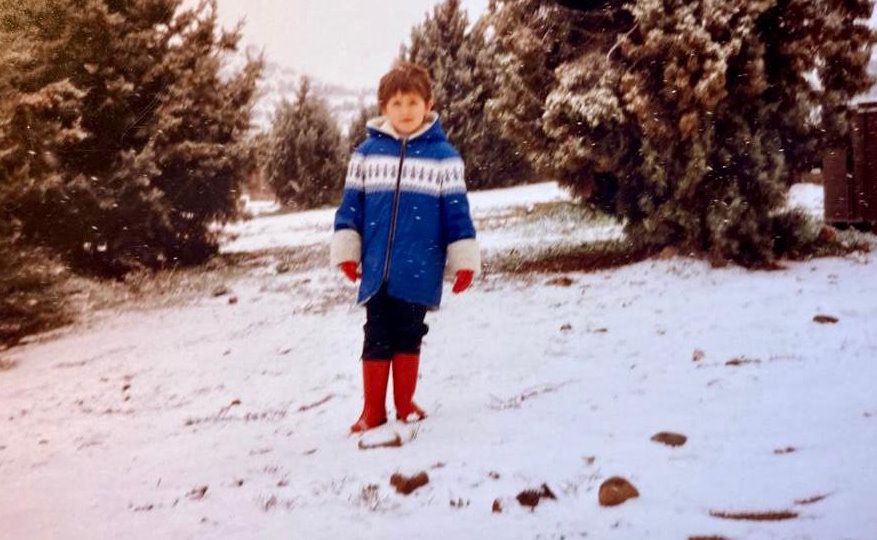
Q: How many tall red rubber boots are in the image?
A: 2